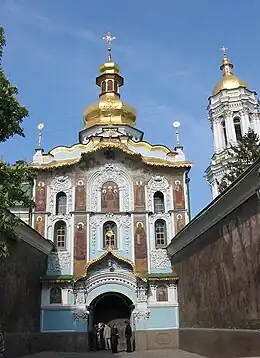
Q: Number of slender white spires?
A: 2